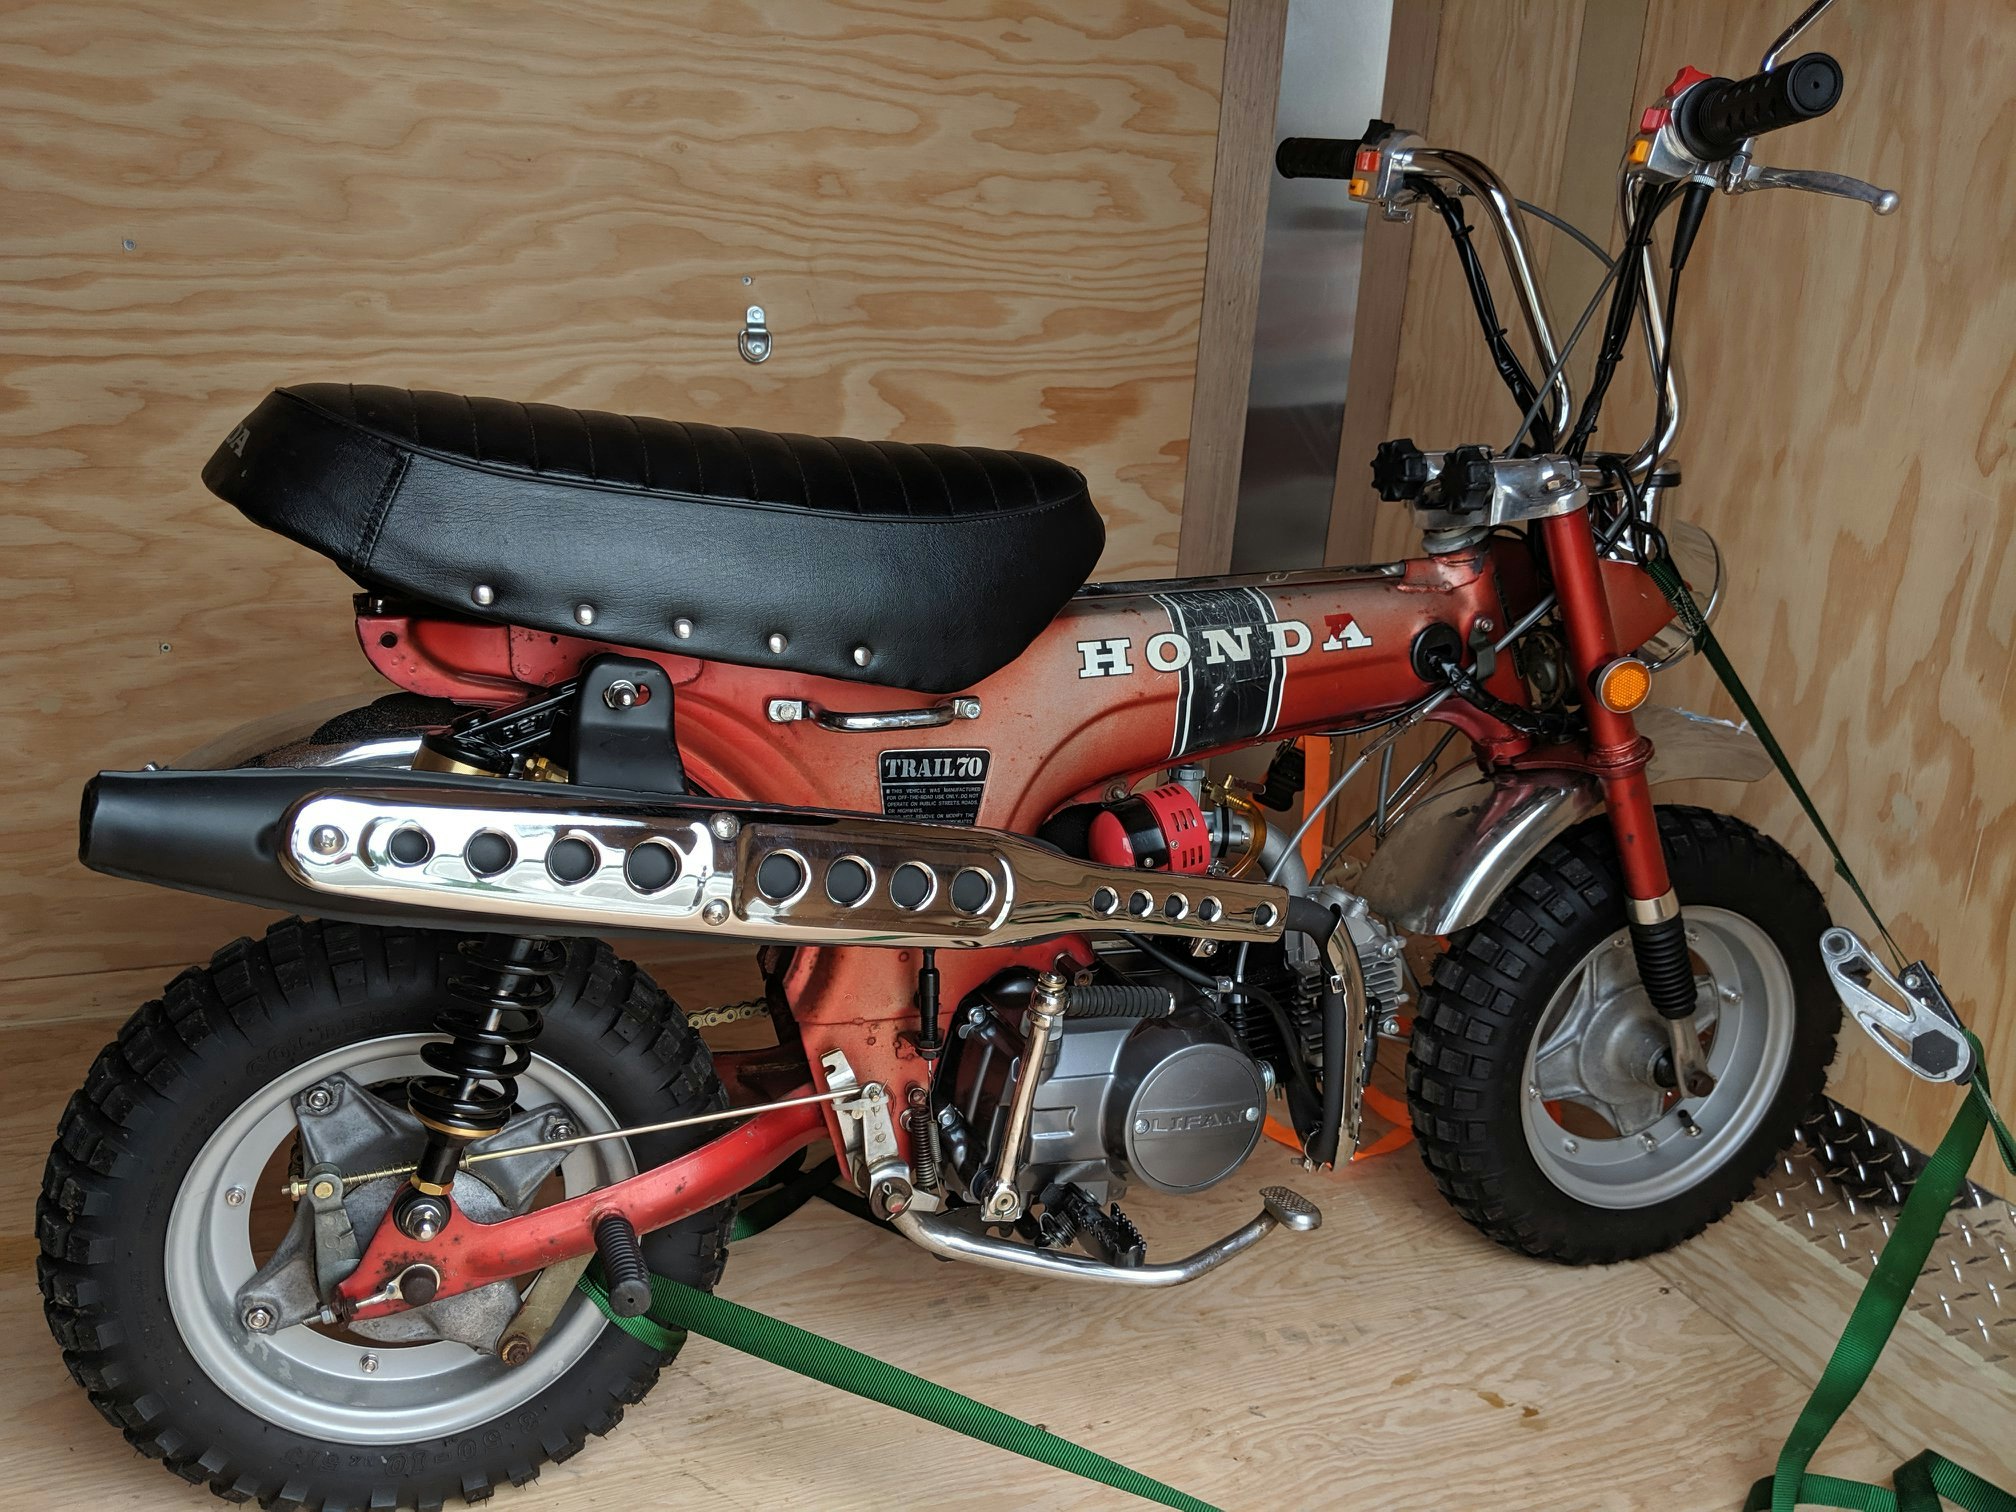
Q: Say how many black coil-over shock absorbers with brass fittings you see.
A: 1